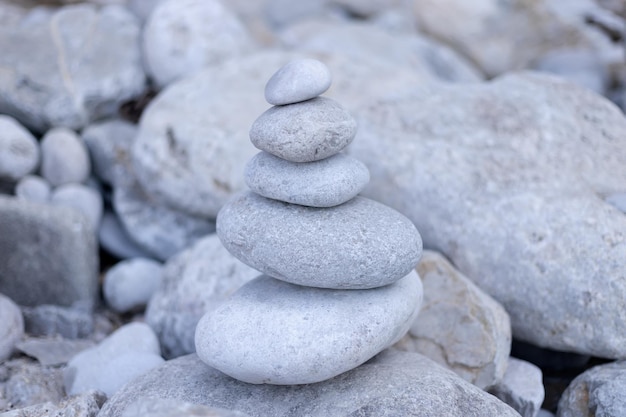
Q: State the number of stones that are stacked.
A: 5